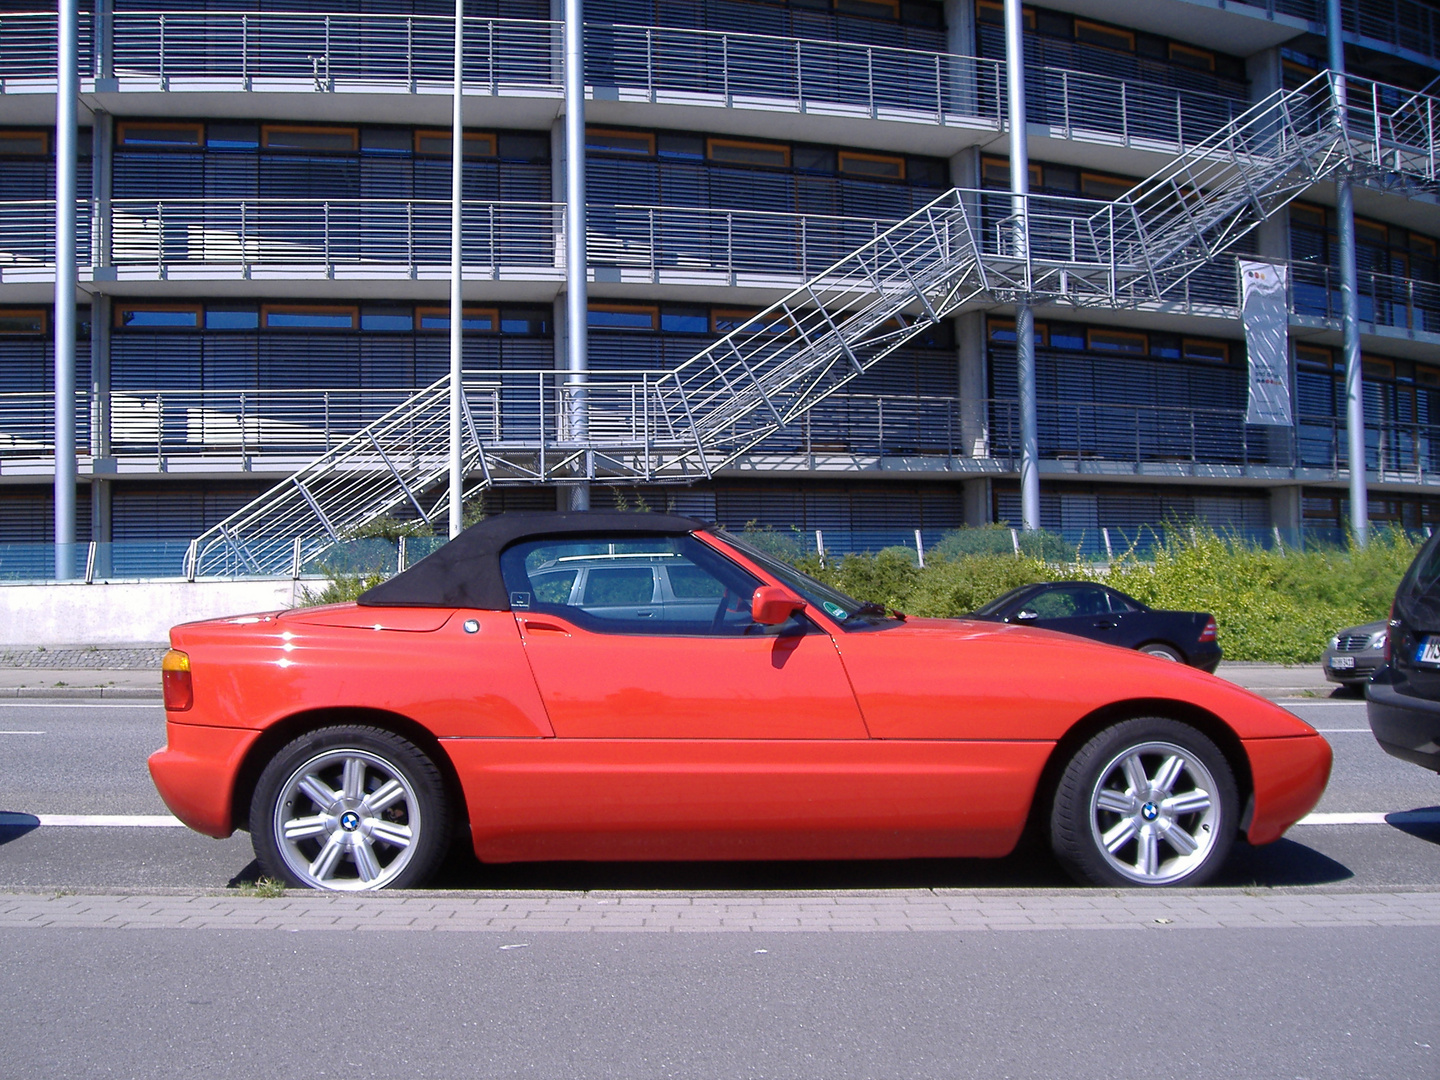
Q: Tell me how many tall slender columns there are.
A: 5